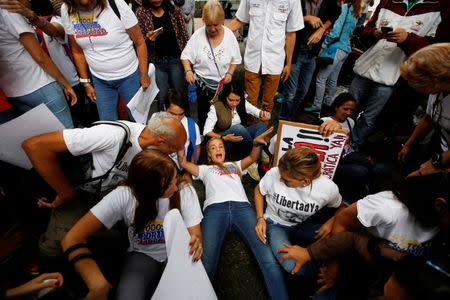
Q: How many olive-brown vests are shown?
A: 1